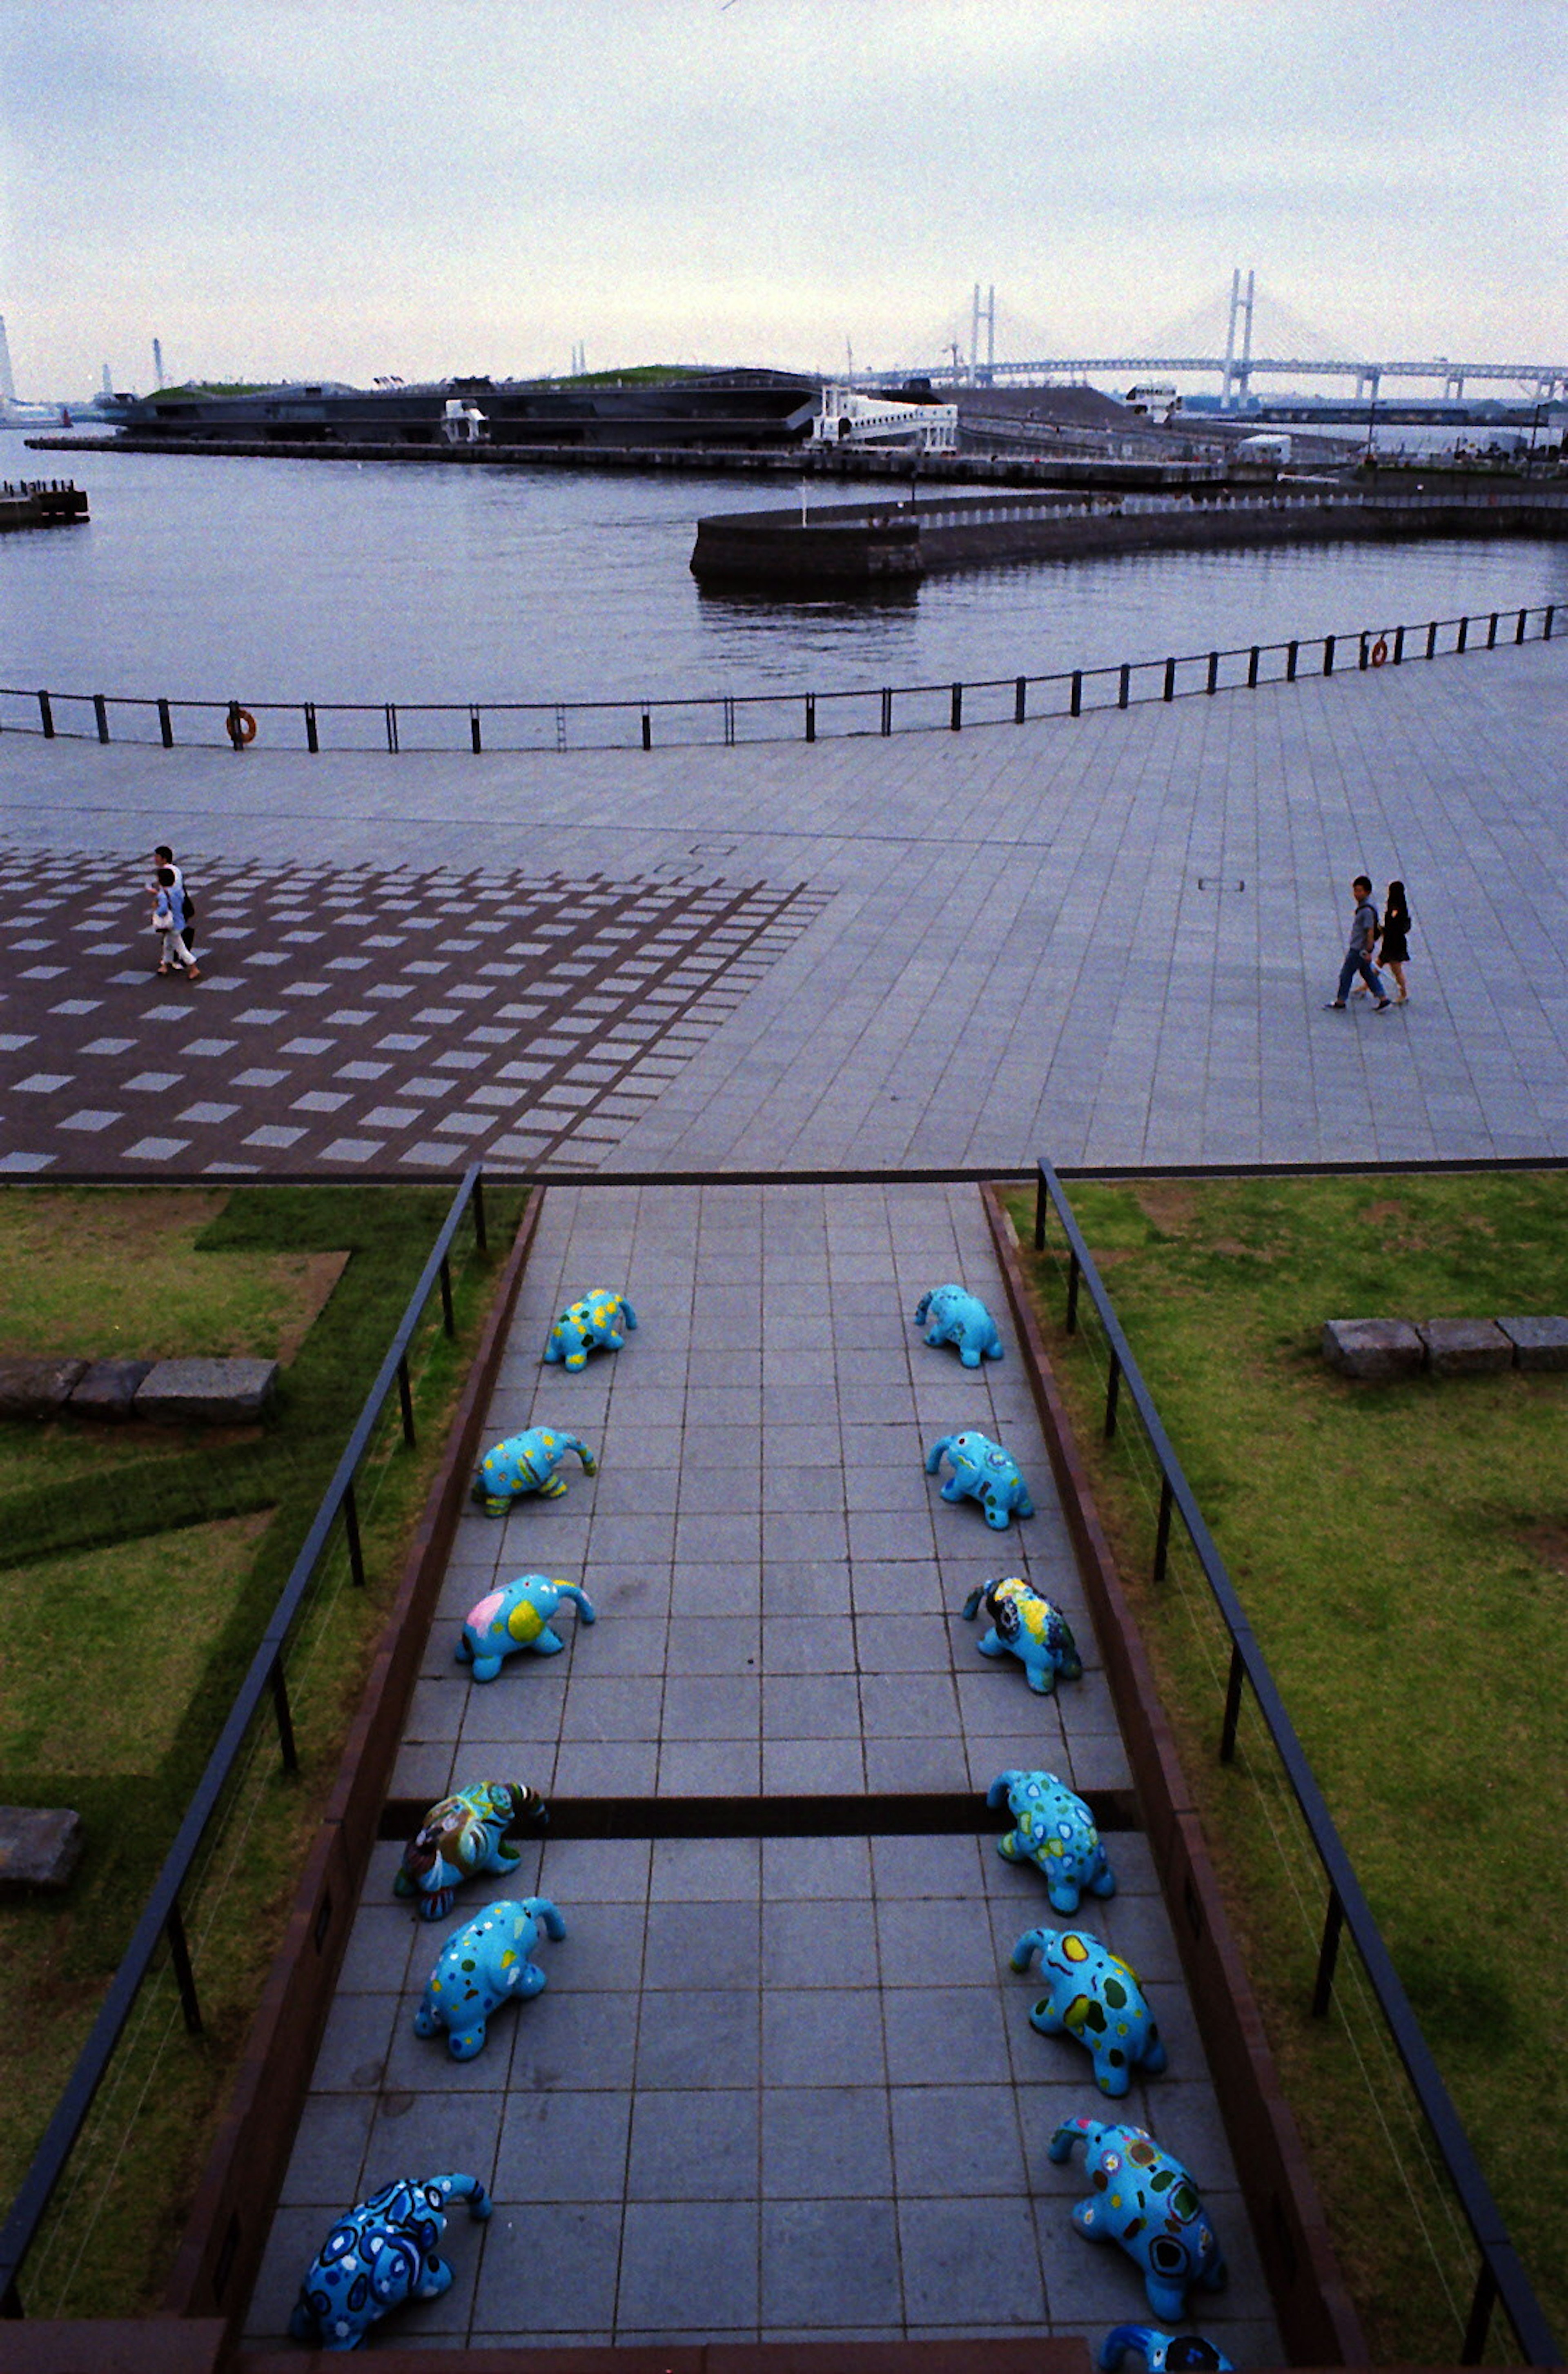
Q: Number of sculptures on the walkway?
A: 13